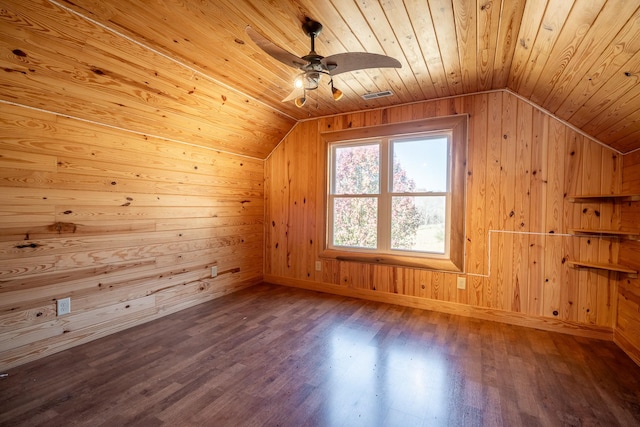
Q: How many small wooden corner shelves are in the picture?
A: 3